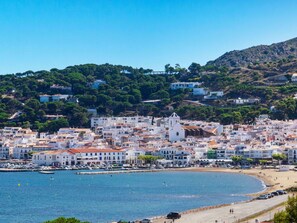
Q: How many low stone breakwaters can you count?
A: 1